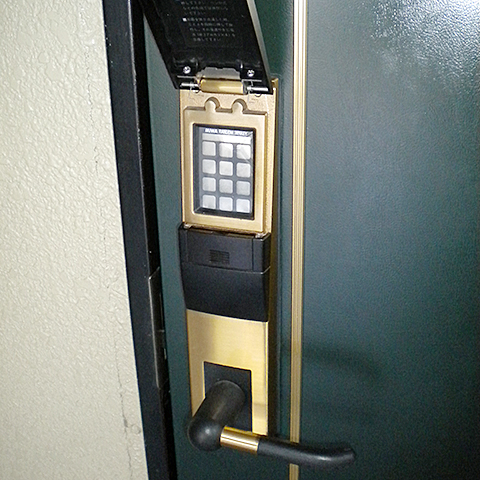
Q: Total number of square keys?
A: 12